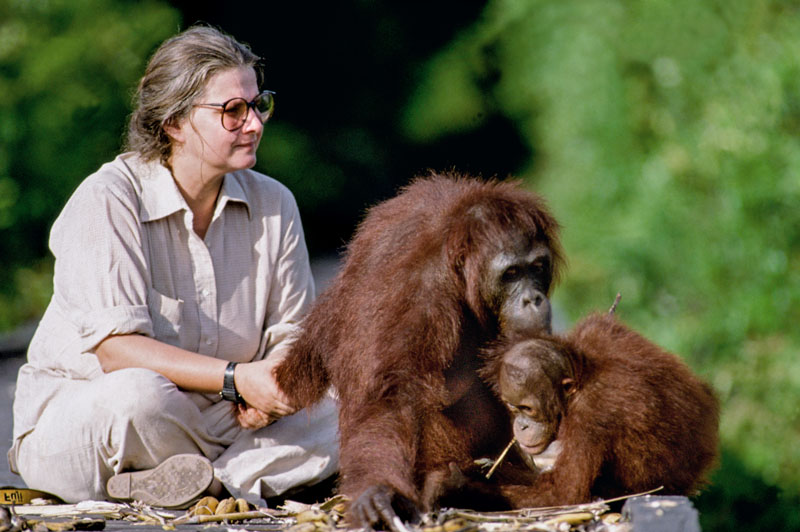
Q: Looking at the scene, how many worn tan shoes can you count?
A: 1